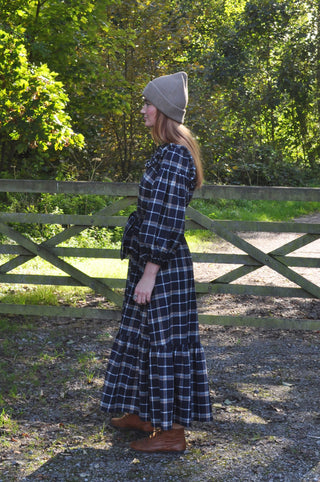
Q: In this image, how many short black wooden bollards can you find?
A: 0